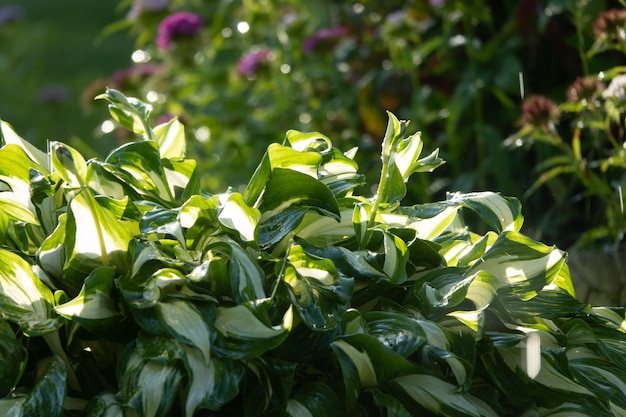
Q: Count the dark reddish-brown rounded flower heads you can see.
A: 3